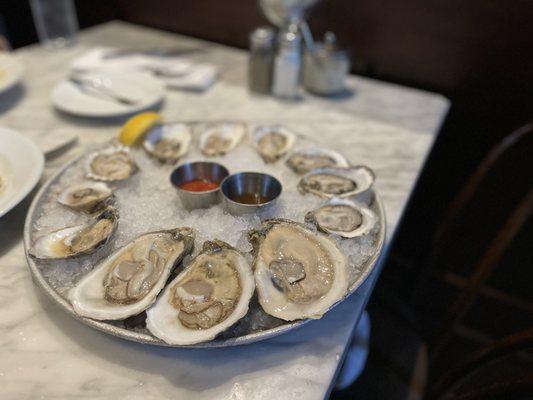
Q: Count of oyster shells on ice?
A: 12